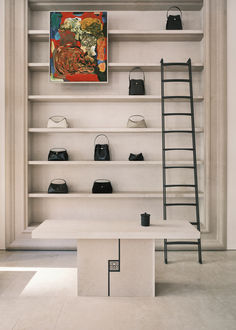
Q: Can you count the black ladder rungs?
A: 11